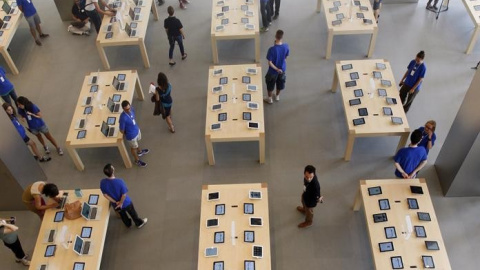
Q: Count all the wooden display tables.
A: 11